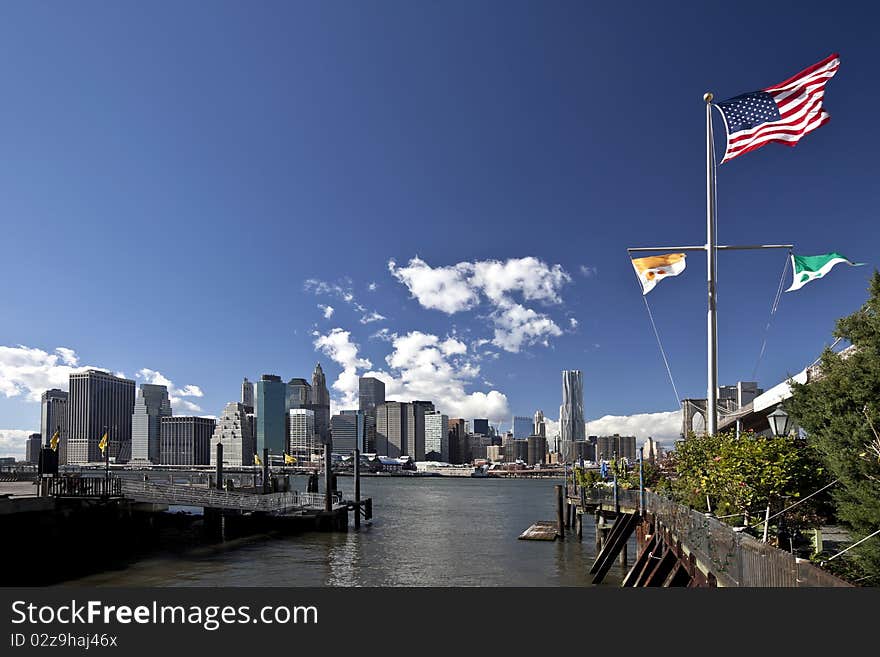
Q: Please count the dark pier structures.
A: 2